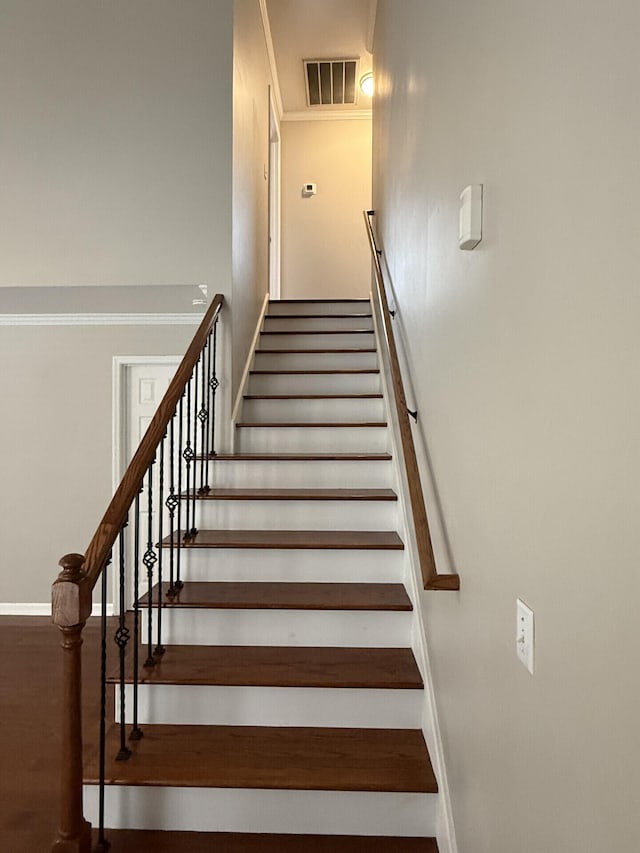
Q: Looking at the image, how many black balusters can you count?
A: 12